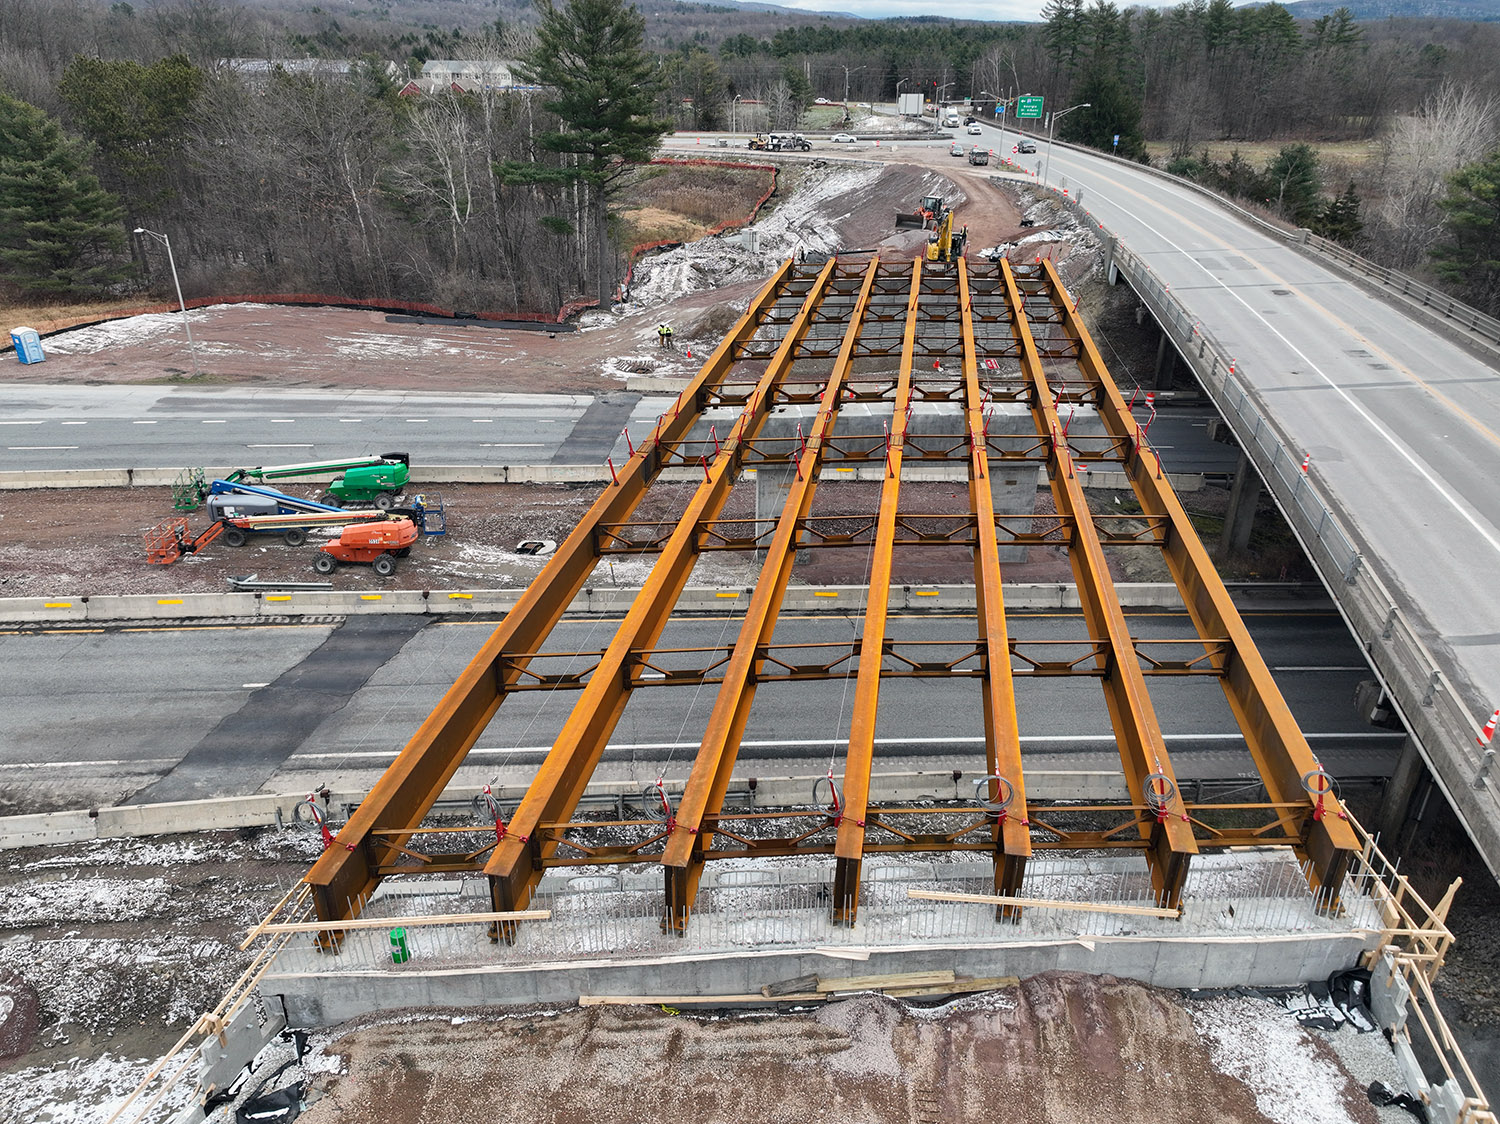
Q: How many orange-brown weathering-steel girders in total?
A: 7